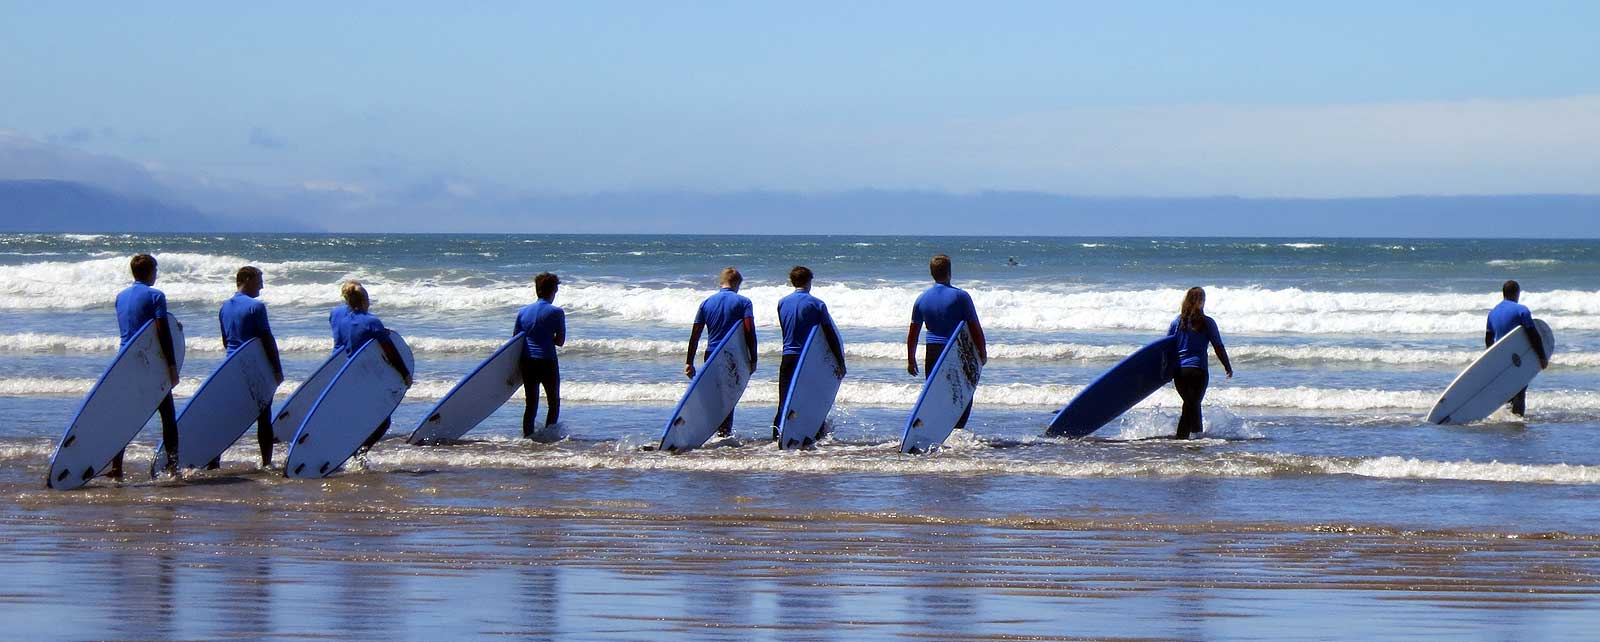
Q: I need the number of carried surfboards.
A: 10